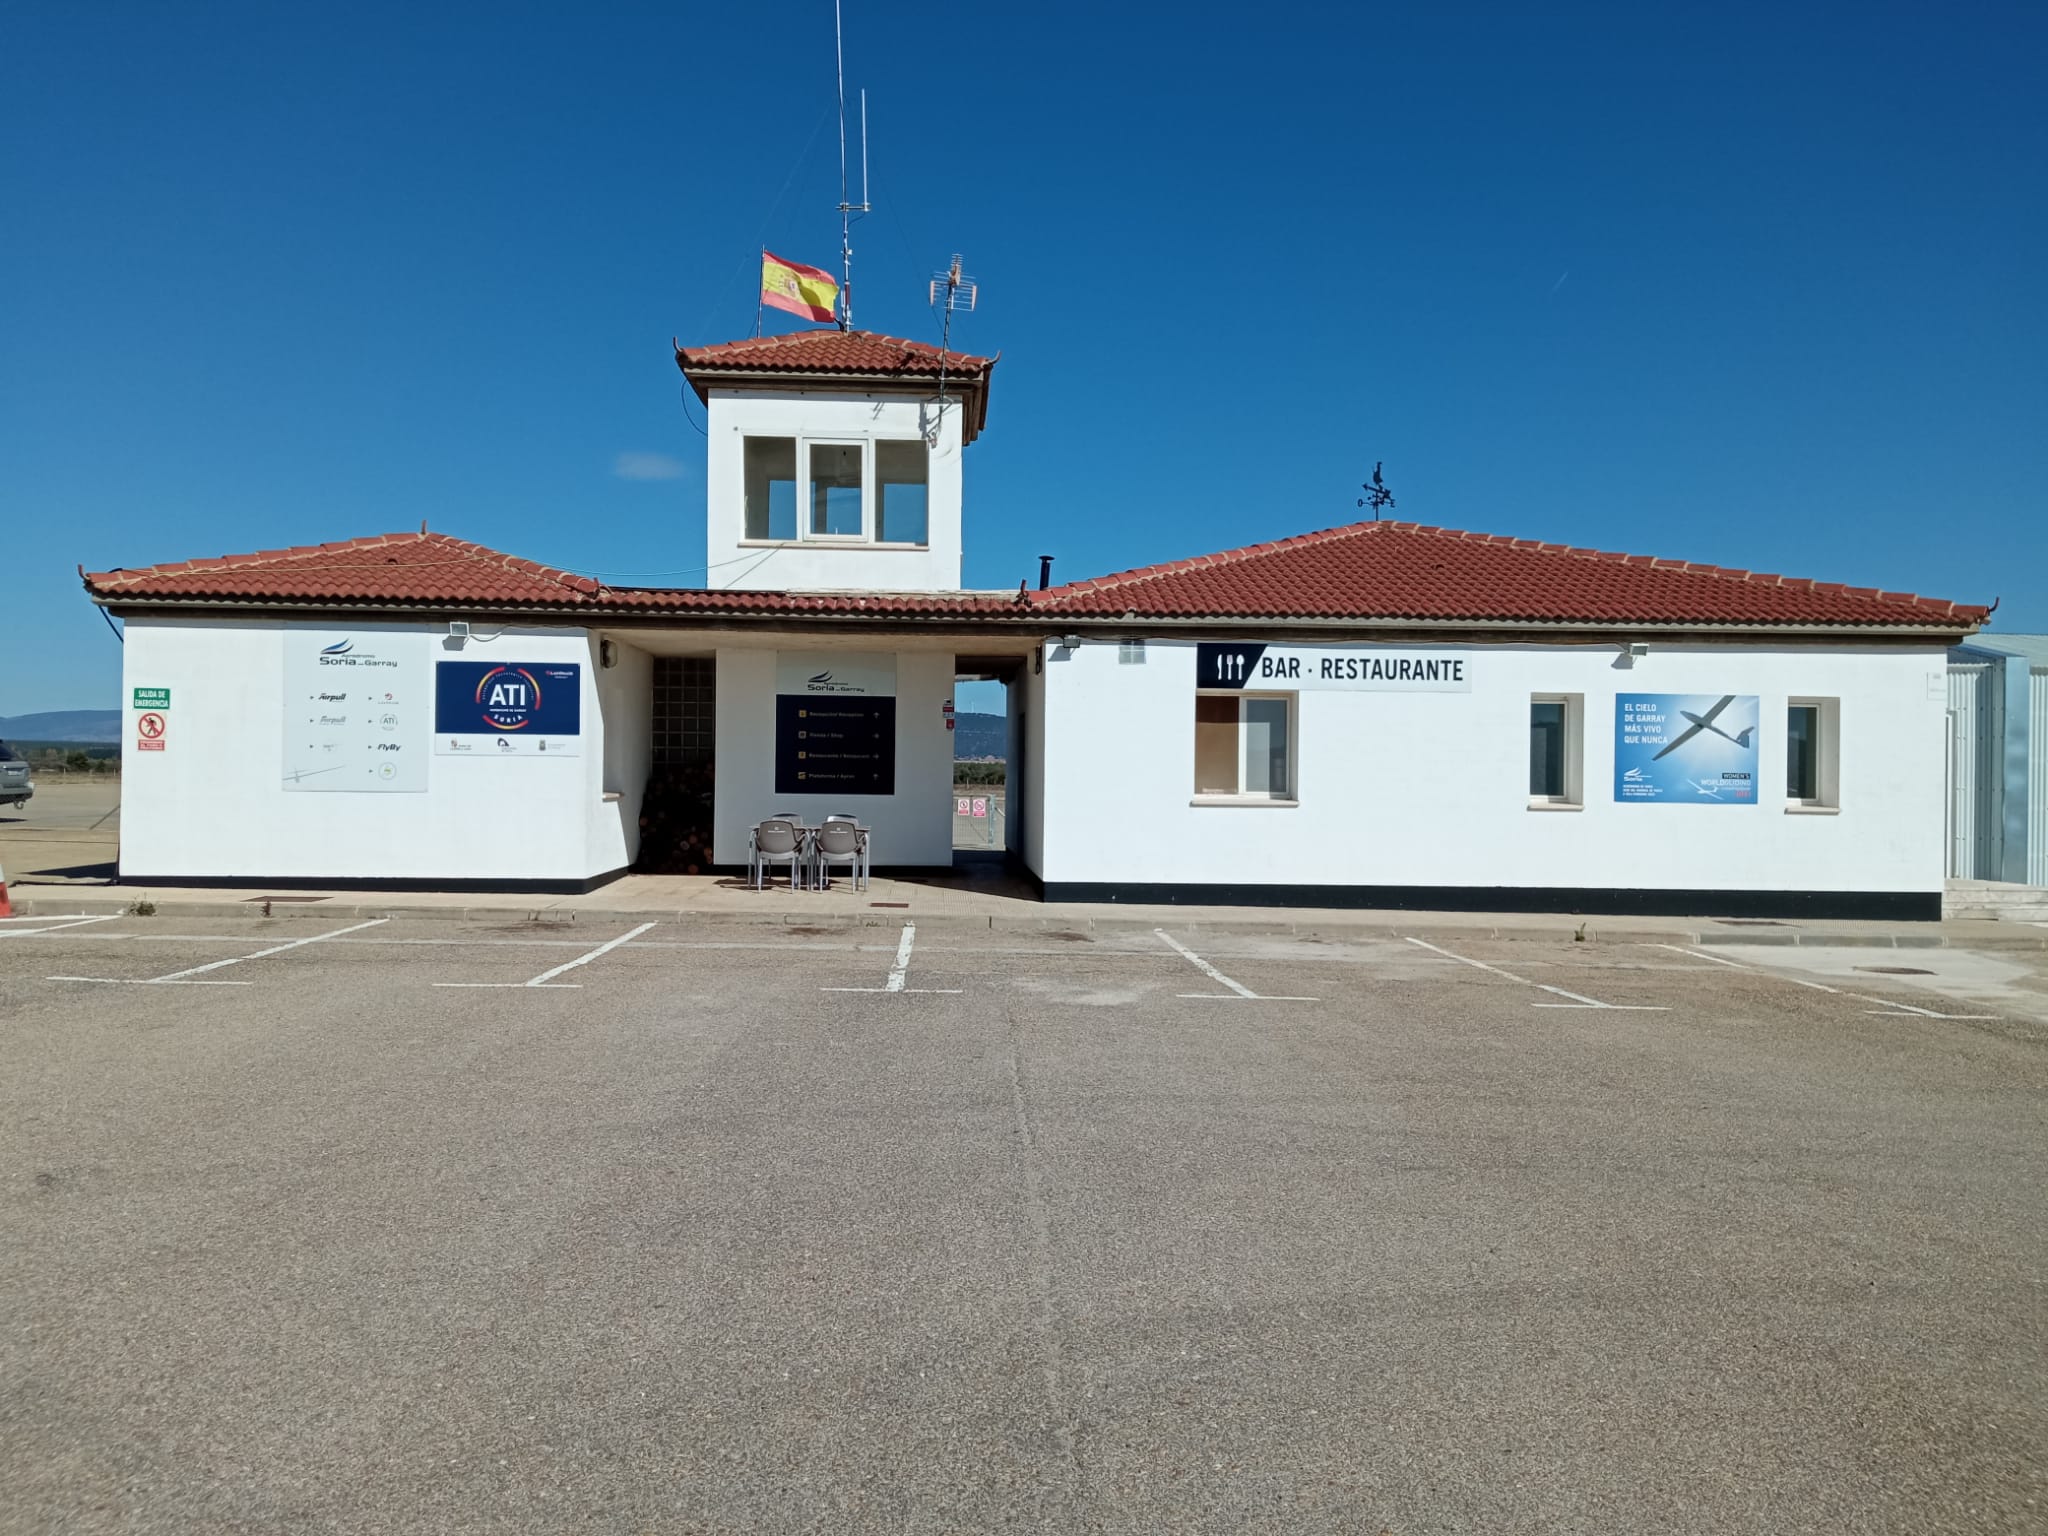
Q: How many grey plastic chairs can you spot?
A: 4